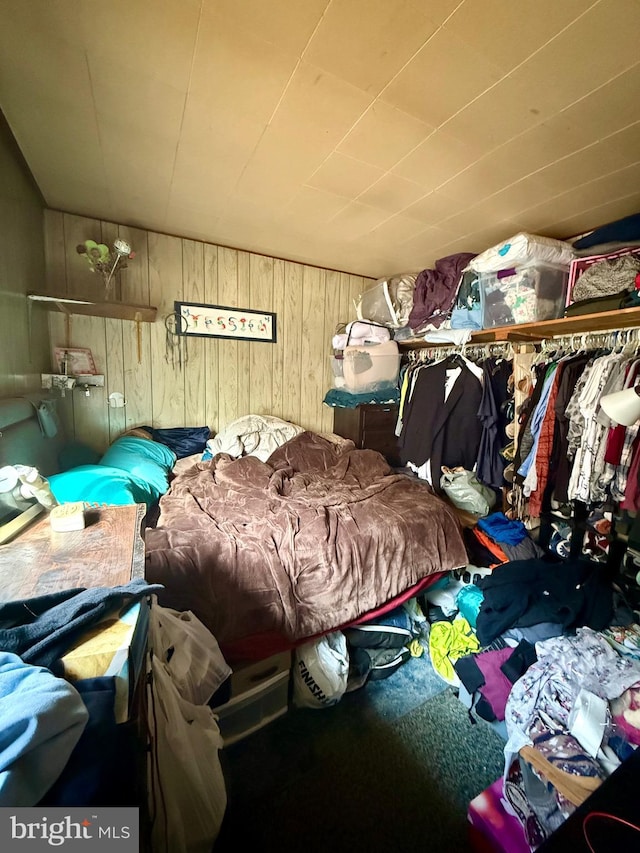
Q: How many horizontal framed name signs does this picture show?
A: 1